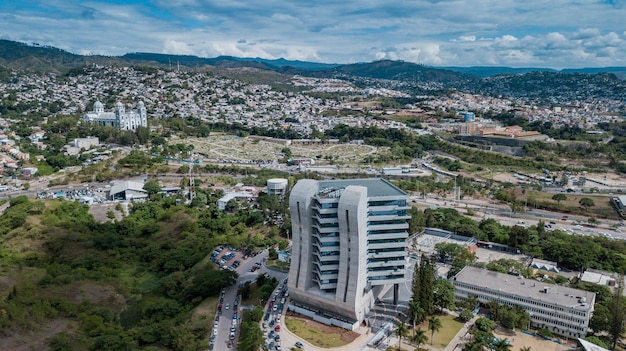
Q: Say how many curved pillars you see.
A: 2